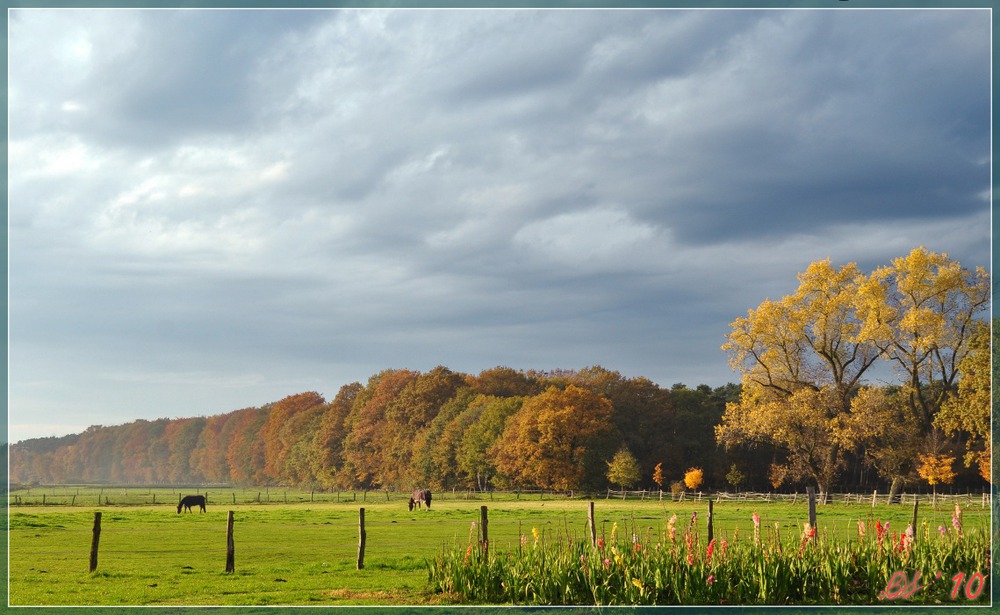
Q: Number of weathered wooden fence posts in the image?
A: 8